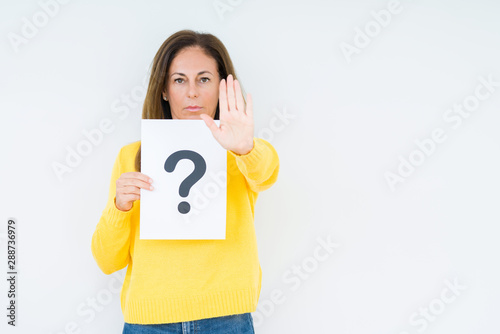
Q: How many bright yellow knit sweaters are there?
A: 1